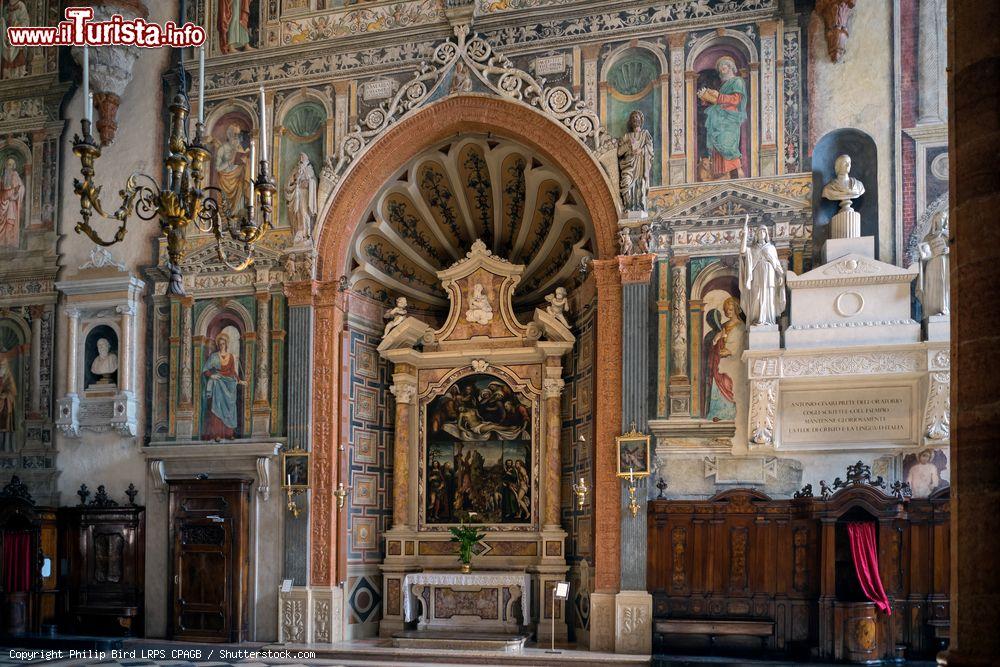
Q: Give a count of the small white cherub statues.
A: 2